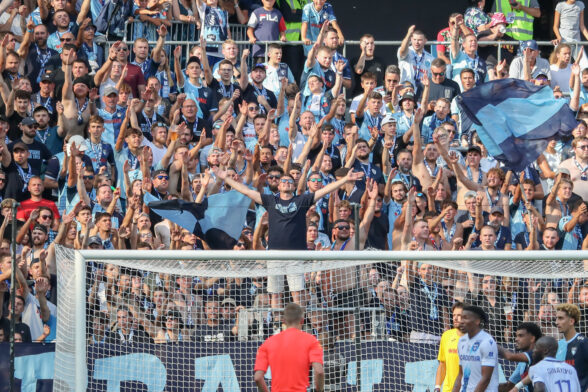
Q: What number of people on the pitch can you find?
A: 6